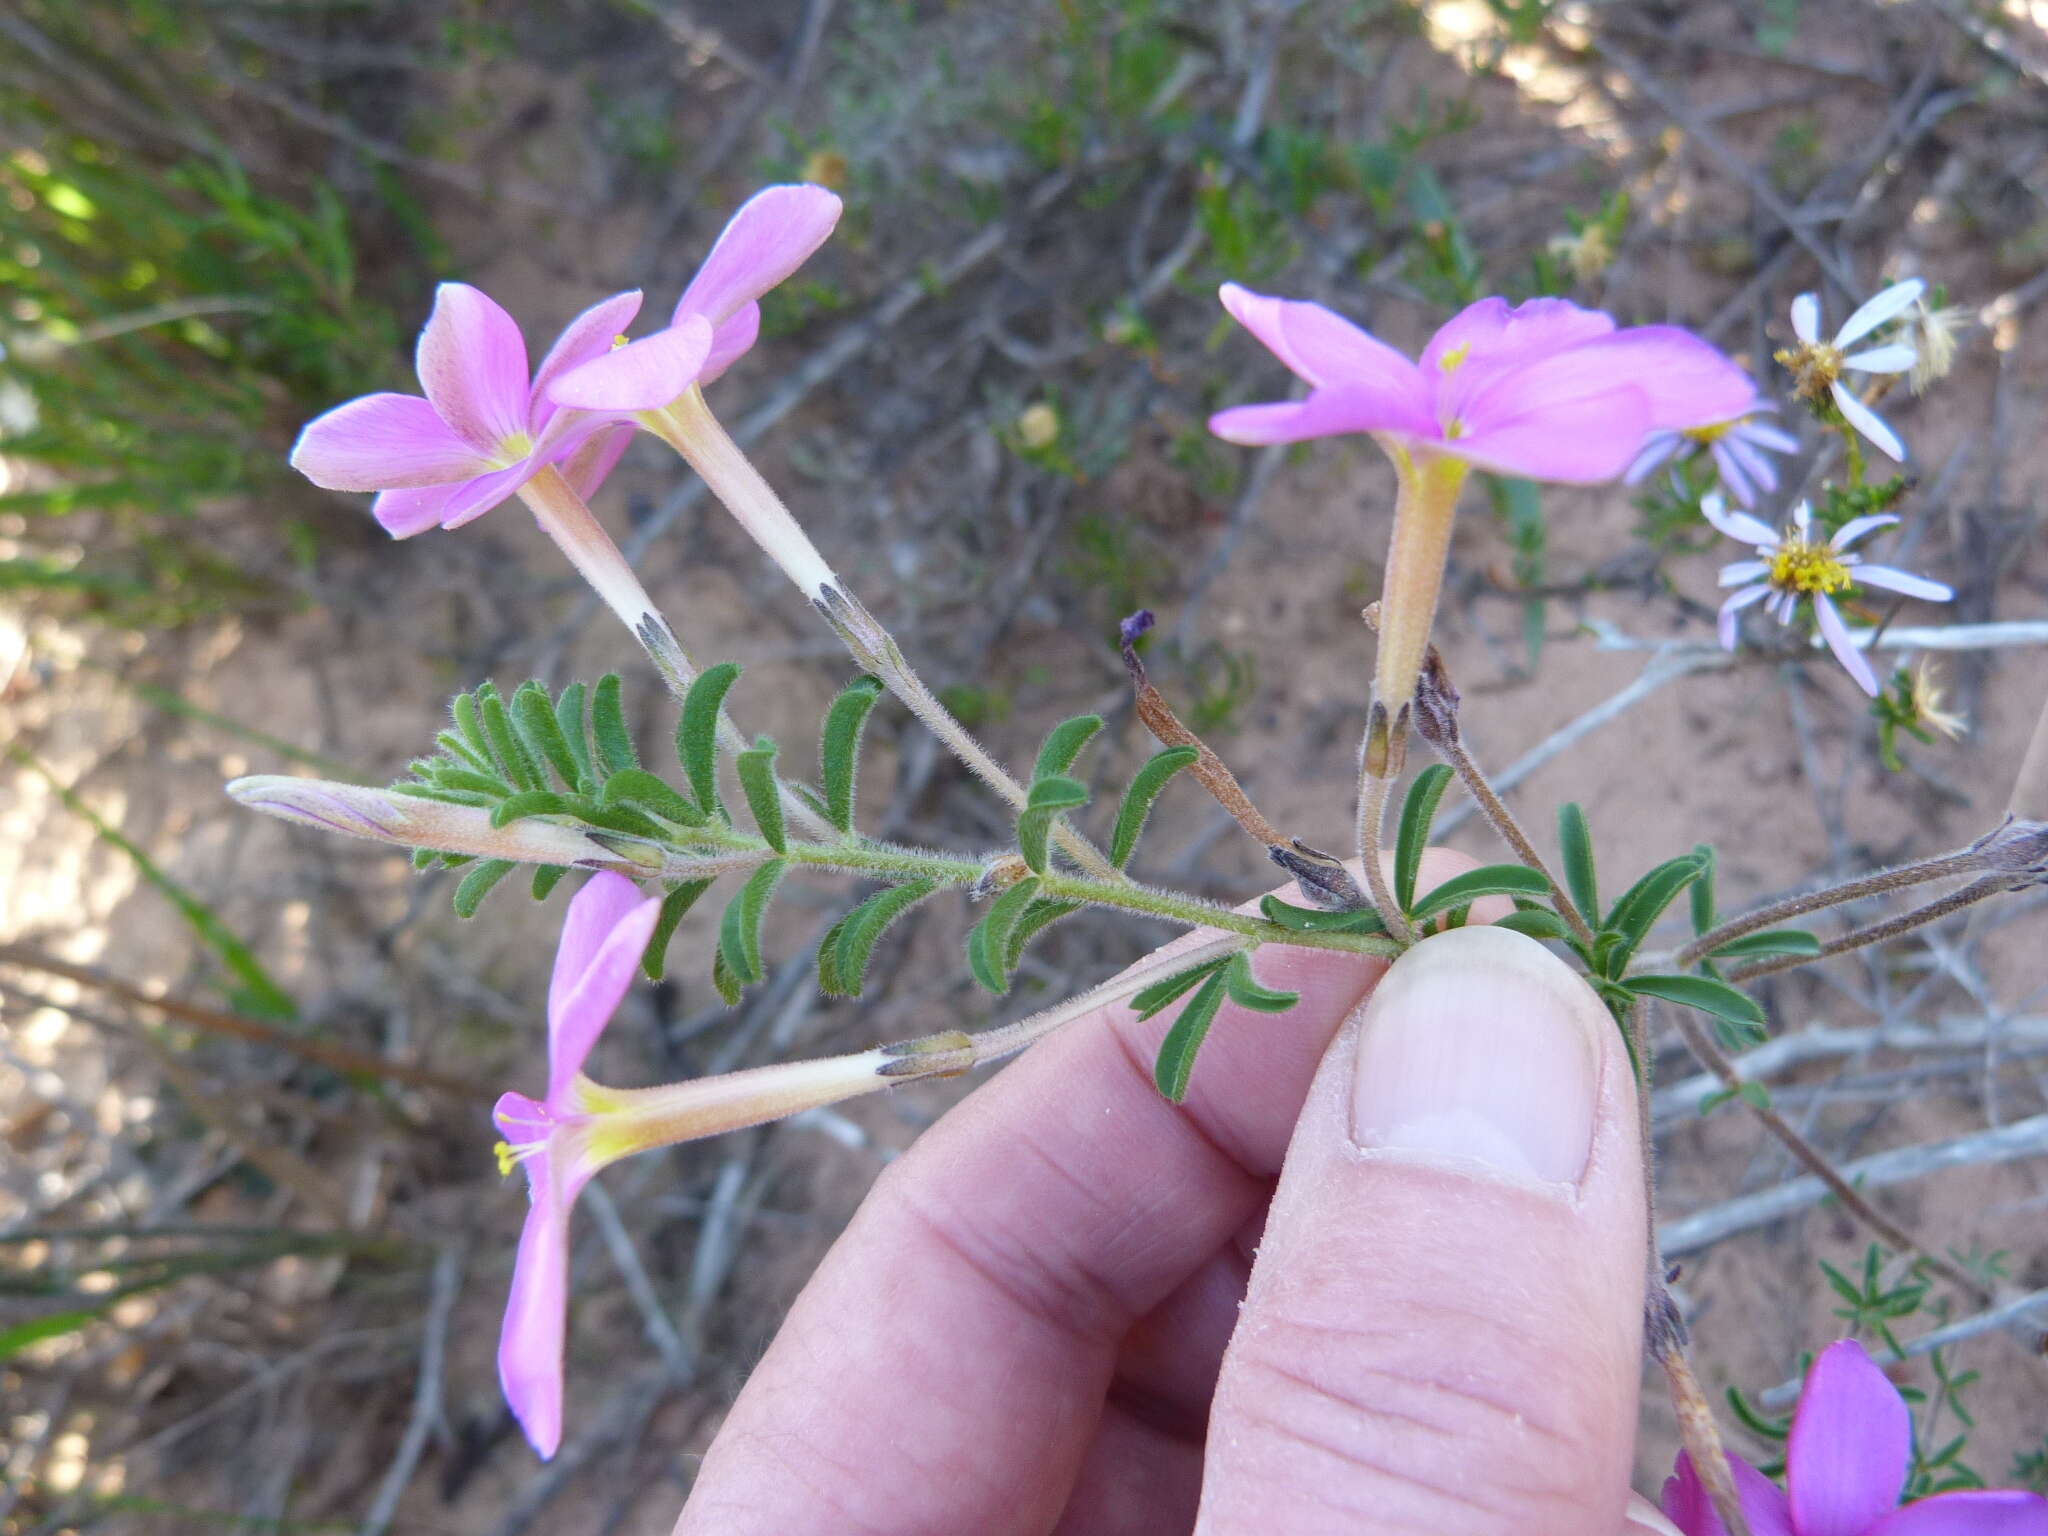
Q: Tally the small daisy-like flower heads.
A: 3